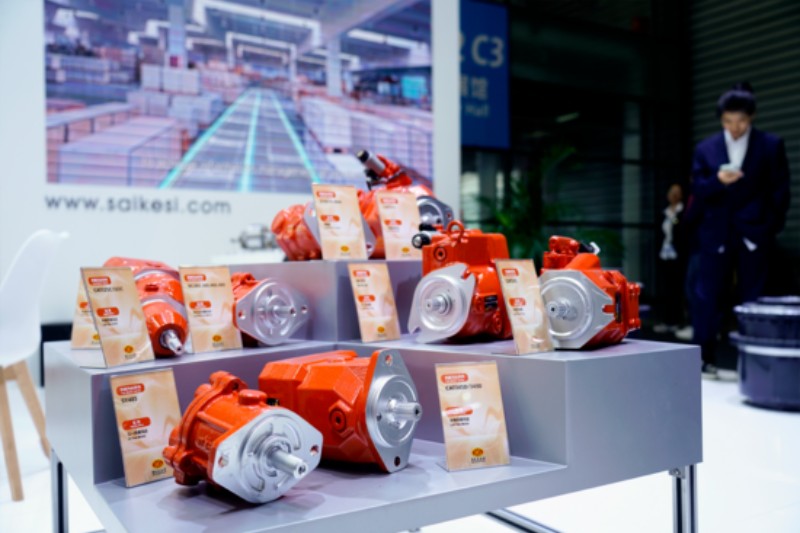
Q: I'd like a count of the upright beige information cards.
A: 9